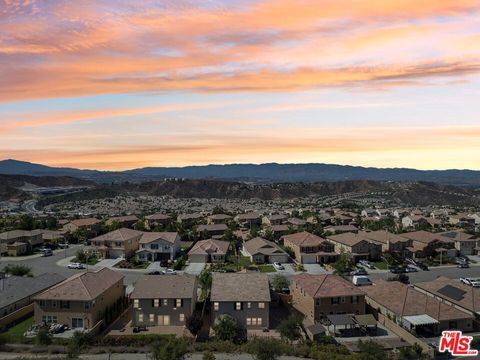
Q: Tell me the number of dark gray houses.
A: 2